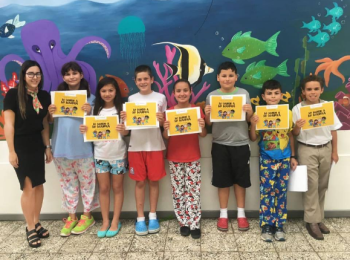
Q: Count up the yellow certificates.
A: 7